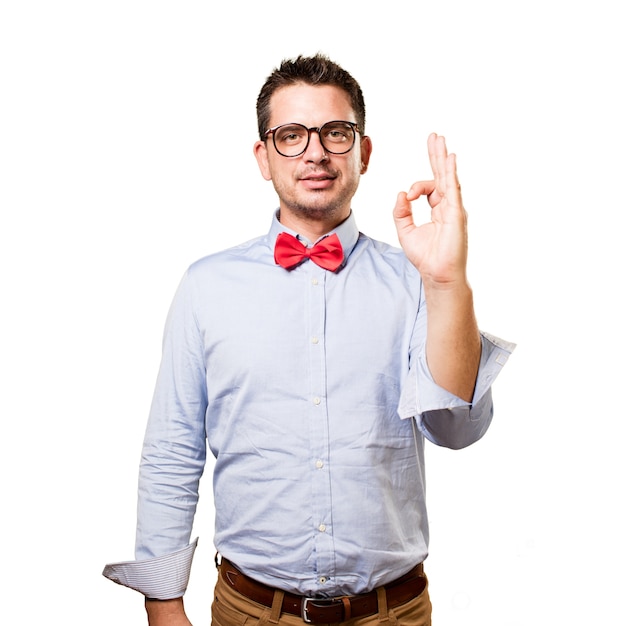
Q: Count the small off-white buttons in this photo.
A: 6